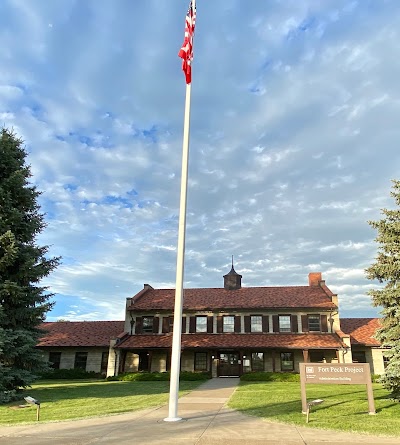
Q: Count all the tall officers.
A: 0